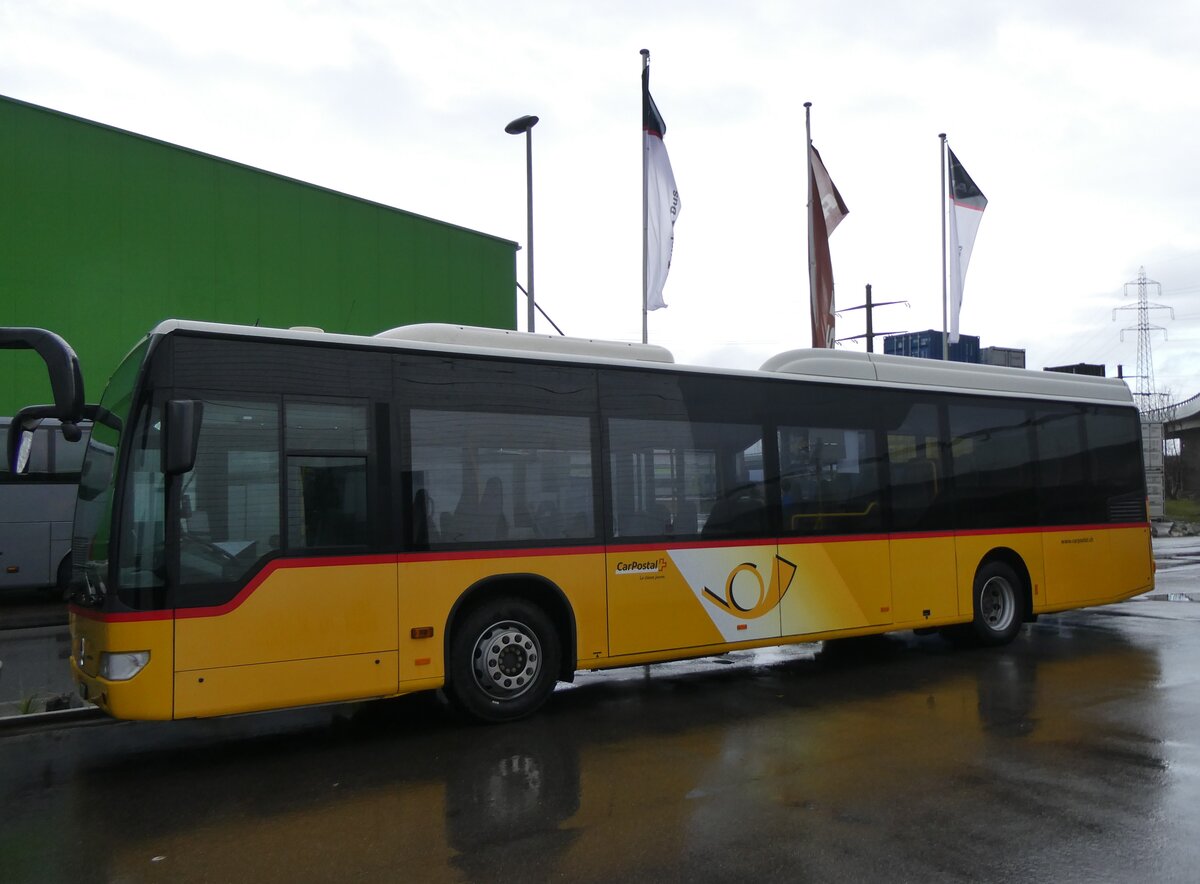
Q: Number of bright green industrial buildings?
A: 1